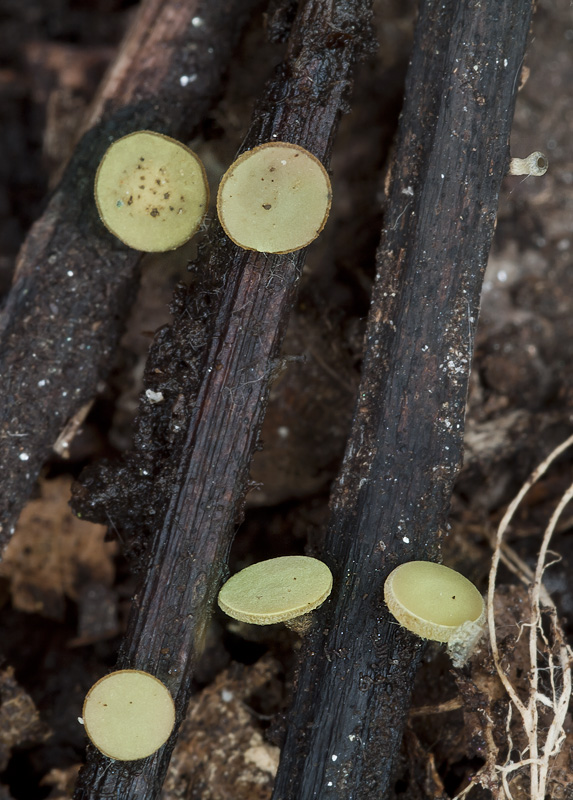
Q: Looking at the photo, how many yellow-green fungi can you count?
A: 5